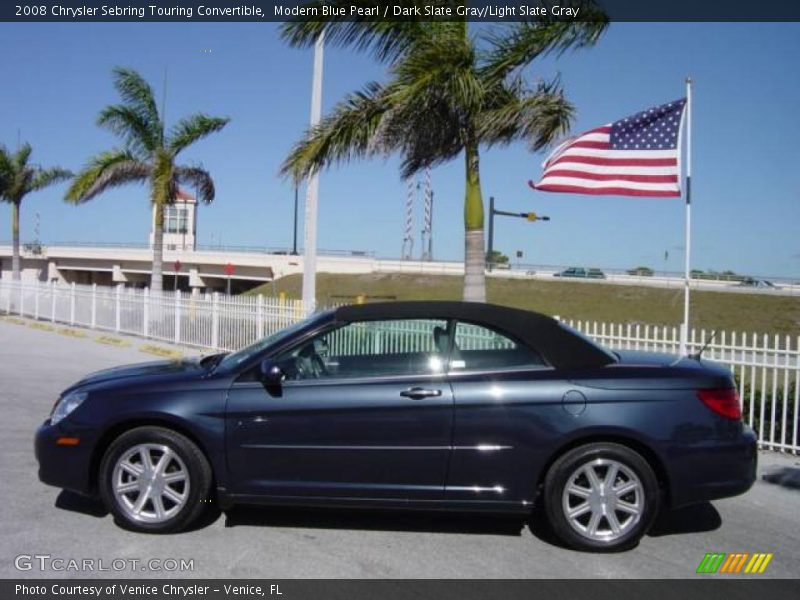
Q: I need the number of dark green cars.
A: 1